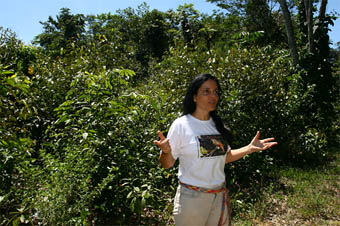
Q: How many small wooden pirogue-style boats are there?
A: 0